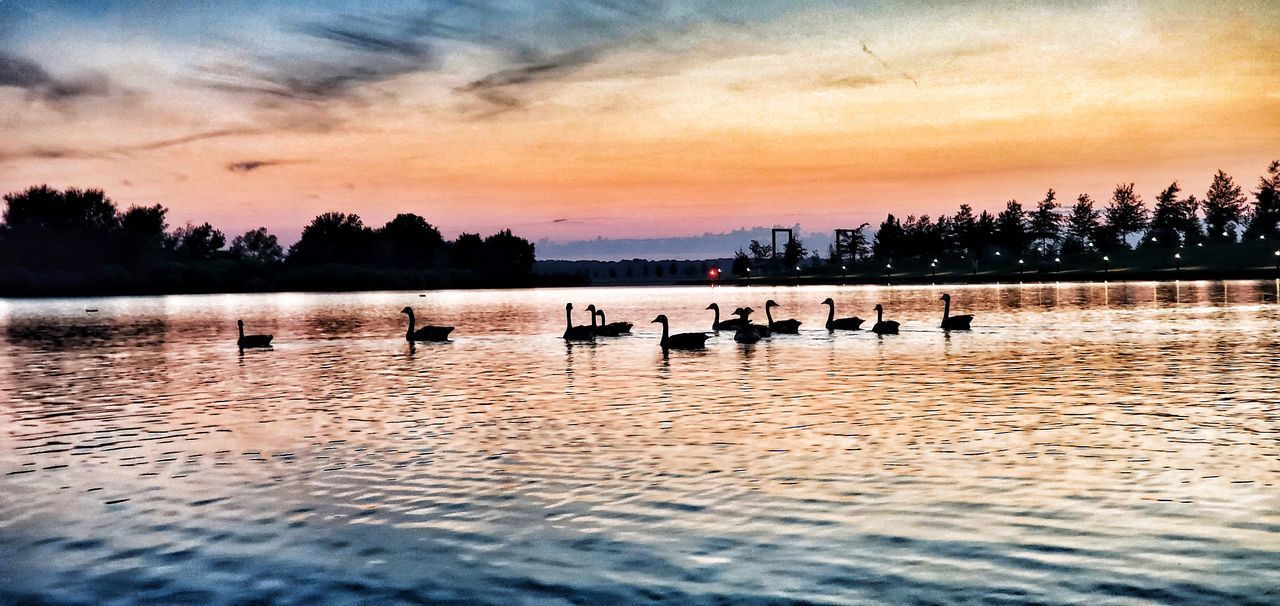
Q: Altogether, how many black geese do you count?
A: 13